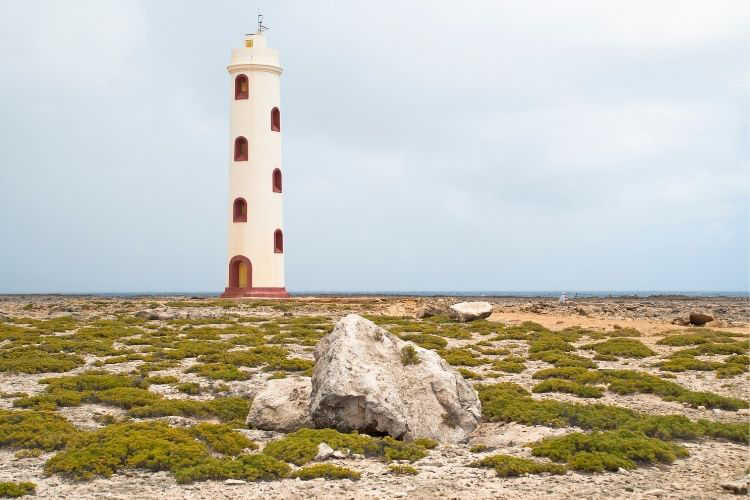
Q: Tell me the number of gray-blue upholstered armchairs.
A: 0